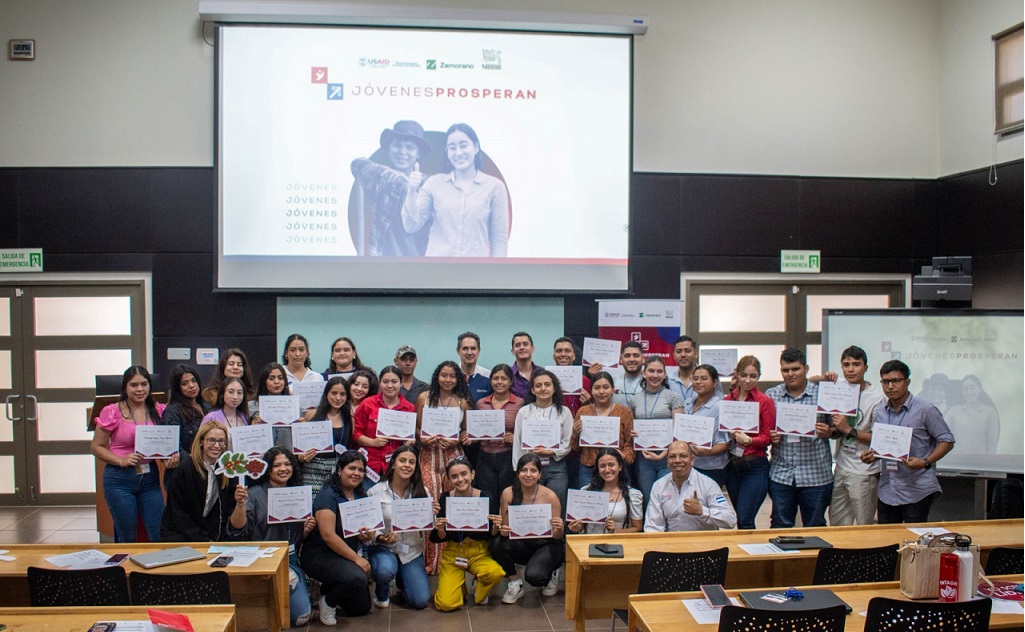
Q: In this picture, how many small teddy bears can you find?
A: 0